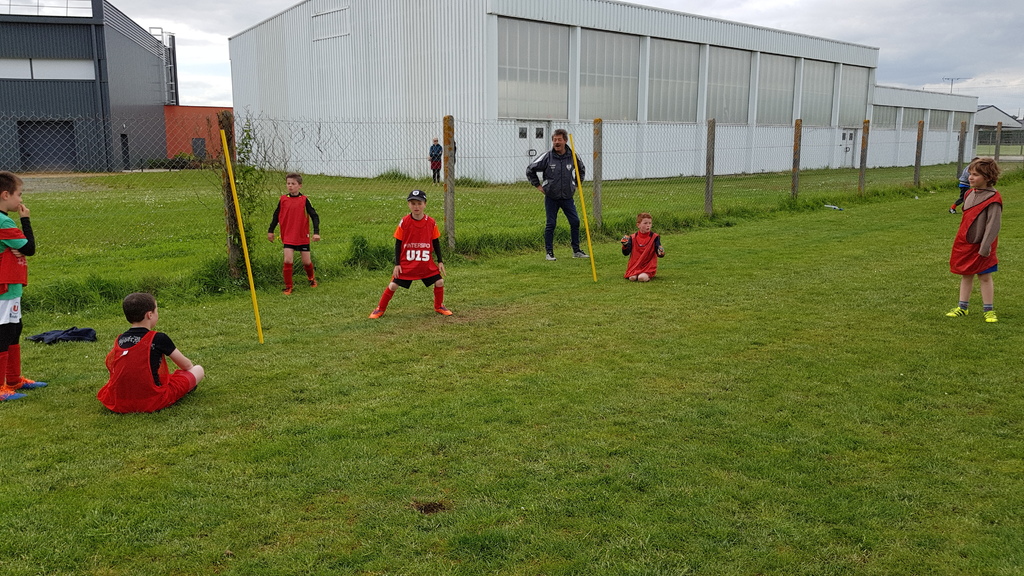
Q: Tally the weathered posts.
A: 9